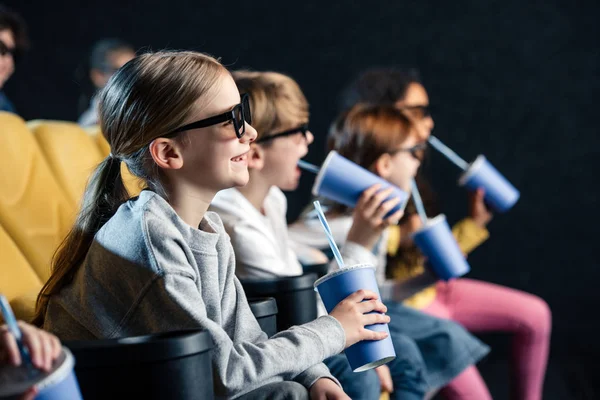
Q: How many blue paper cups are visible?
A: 5